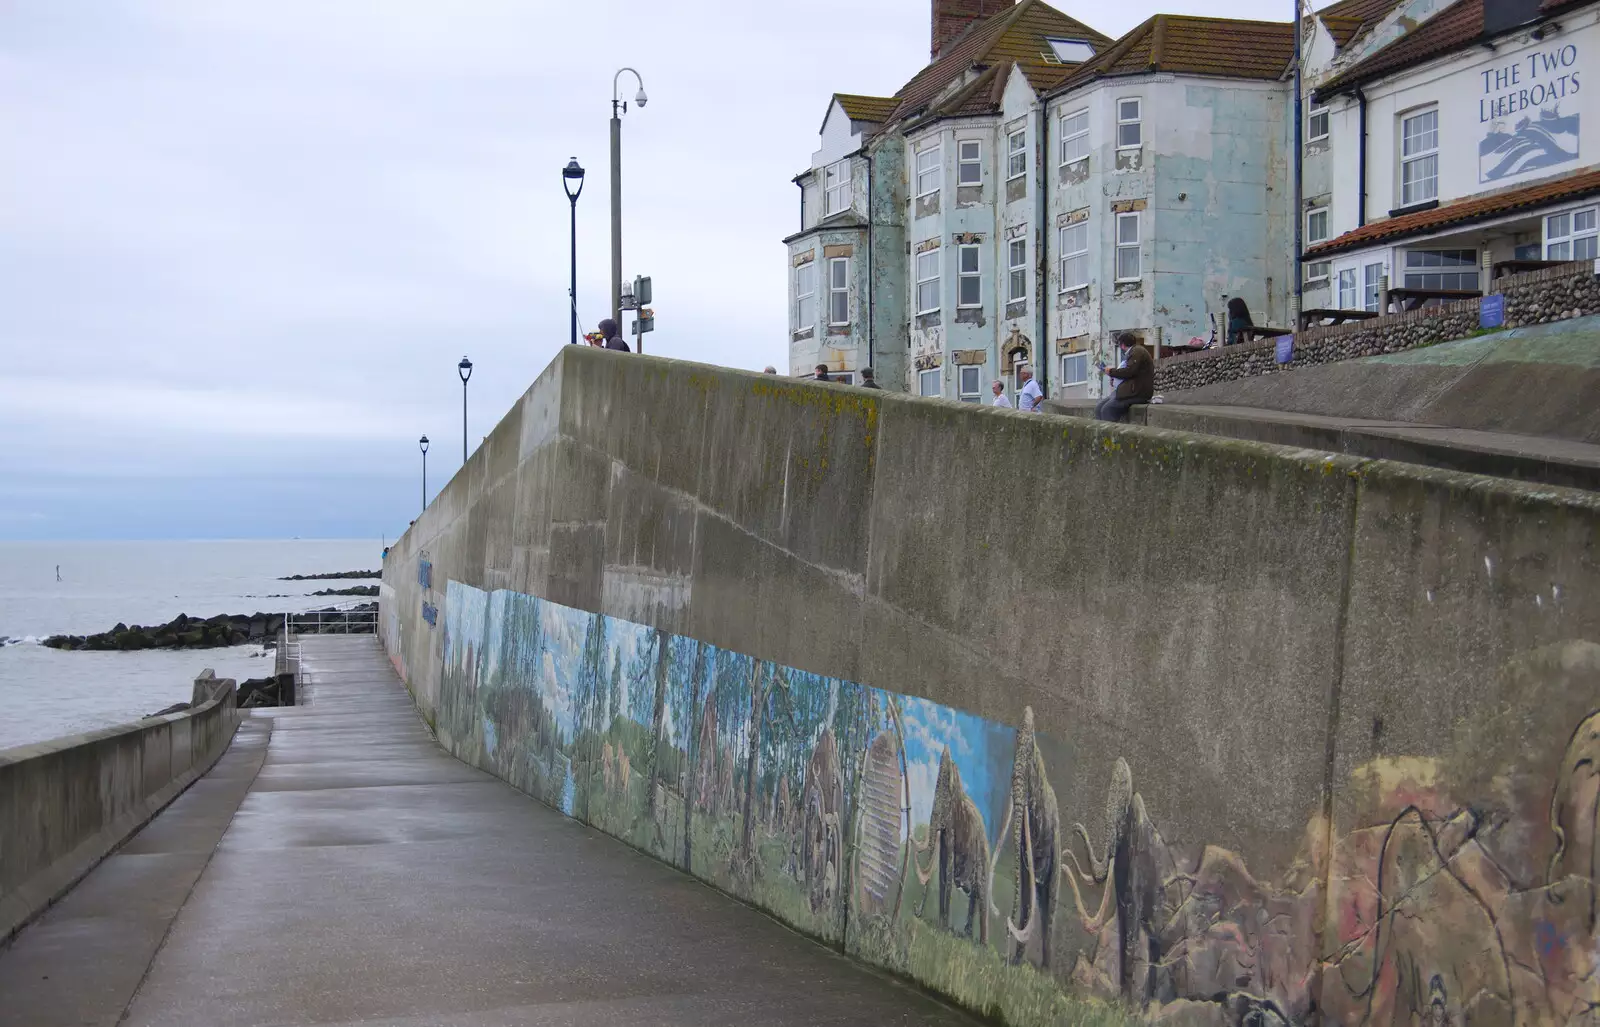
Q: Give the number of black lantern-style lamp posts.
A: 3